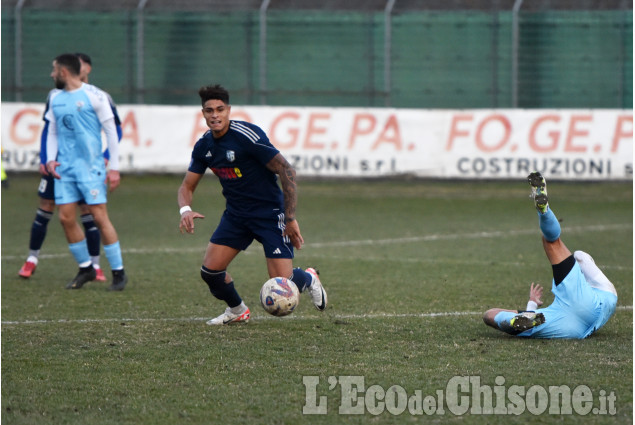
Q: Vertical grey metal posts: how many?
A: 5